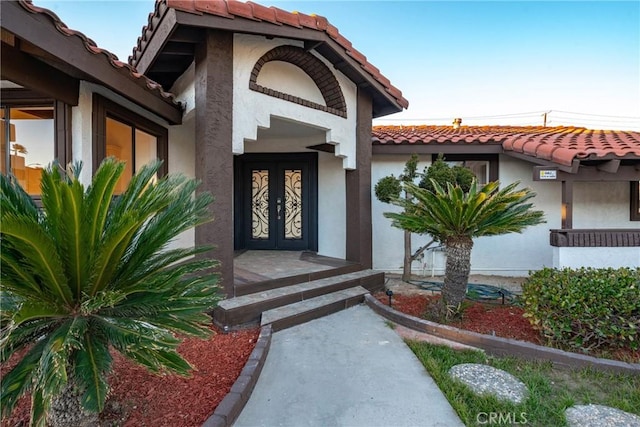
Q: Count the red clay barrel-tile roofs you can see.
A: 3